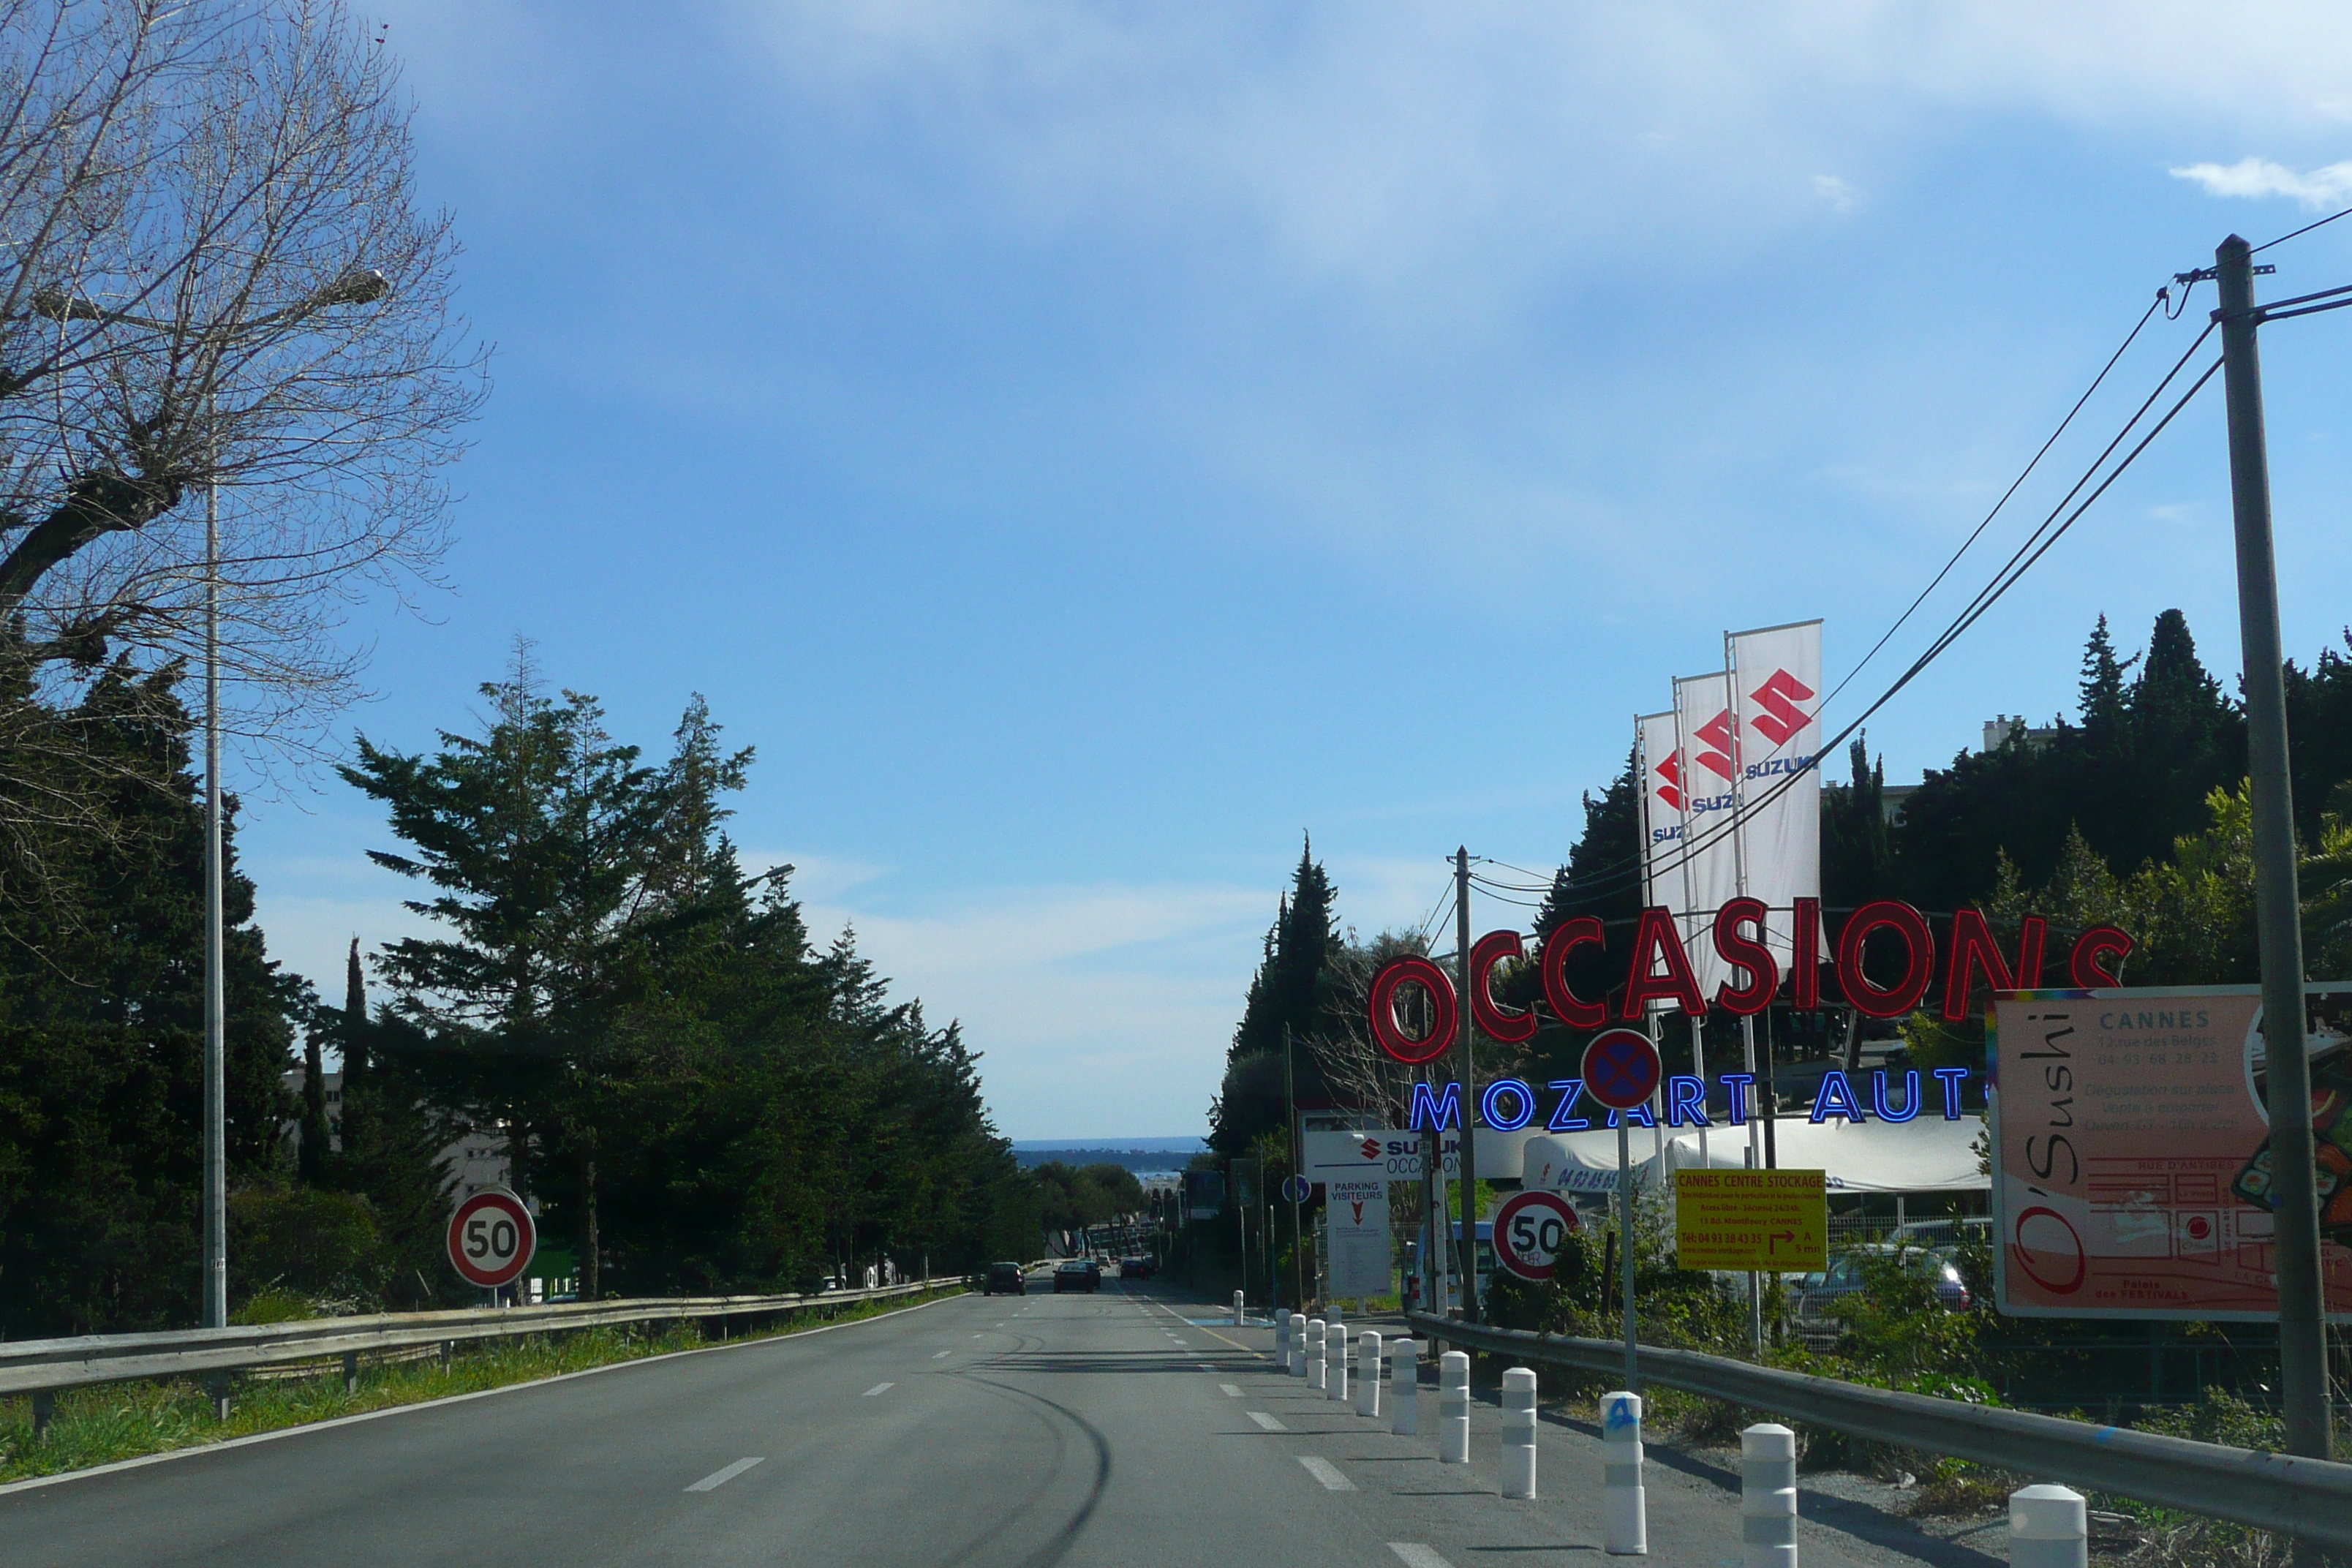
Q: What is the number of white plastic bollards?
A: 13